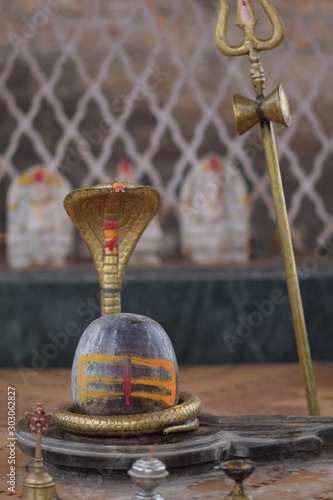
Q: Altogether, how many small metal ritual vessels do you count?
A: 3